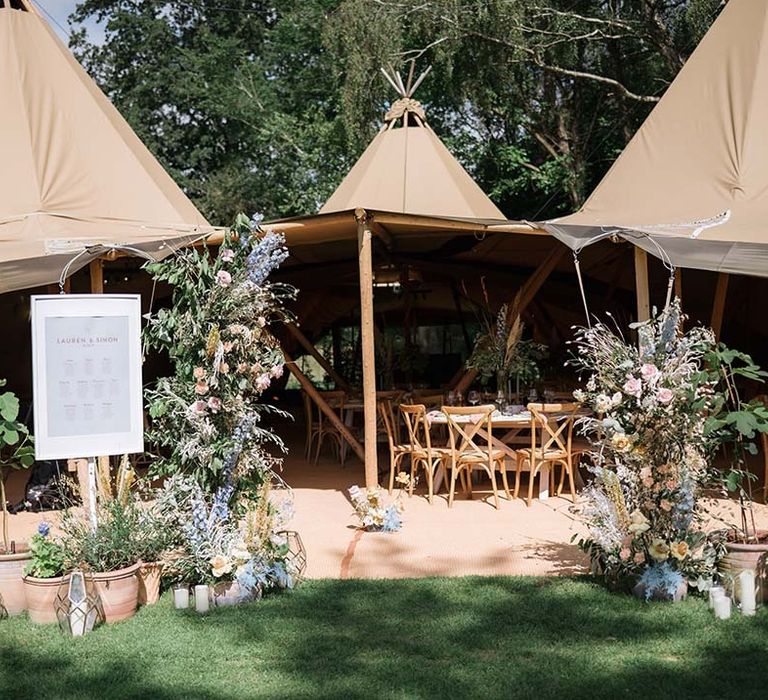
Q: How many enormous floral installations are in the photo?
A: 2